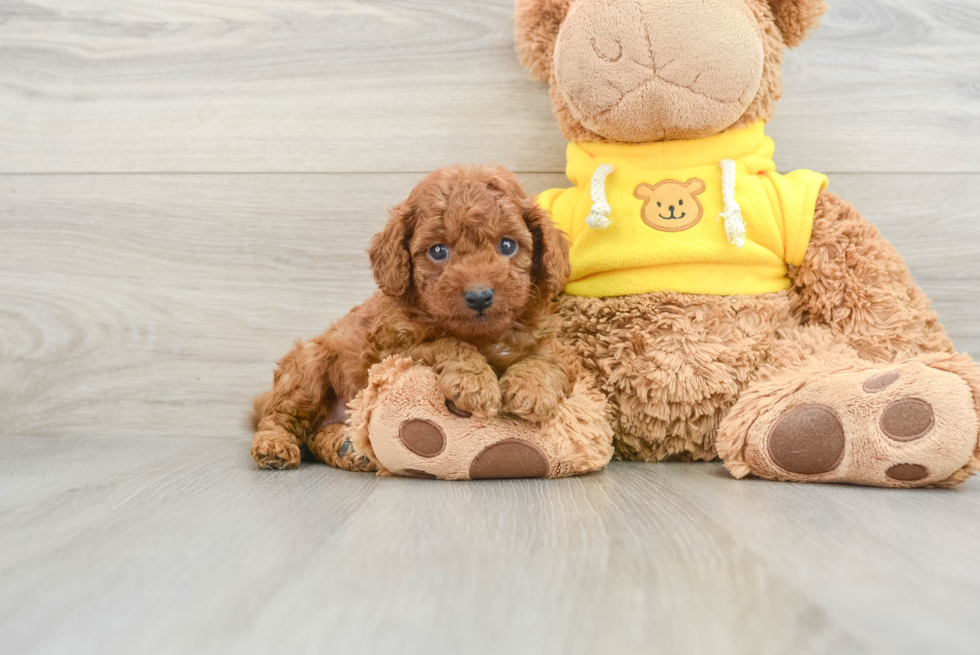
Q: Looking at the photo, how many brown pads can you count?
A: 8